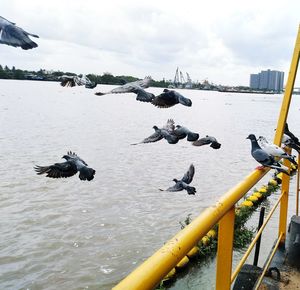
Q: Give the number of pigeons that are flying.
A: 9